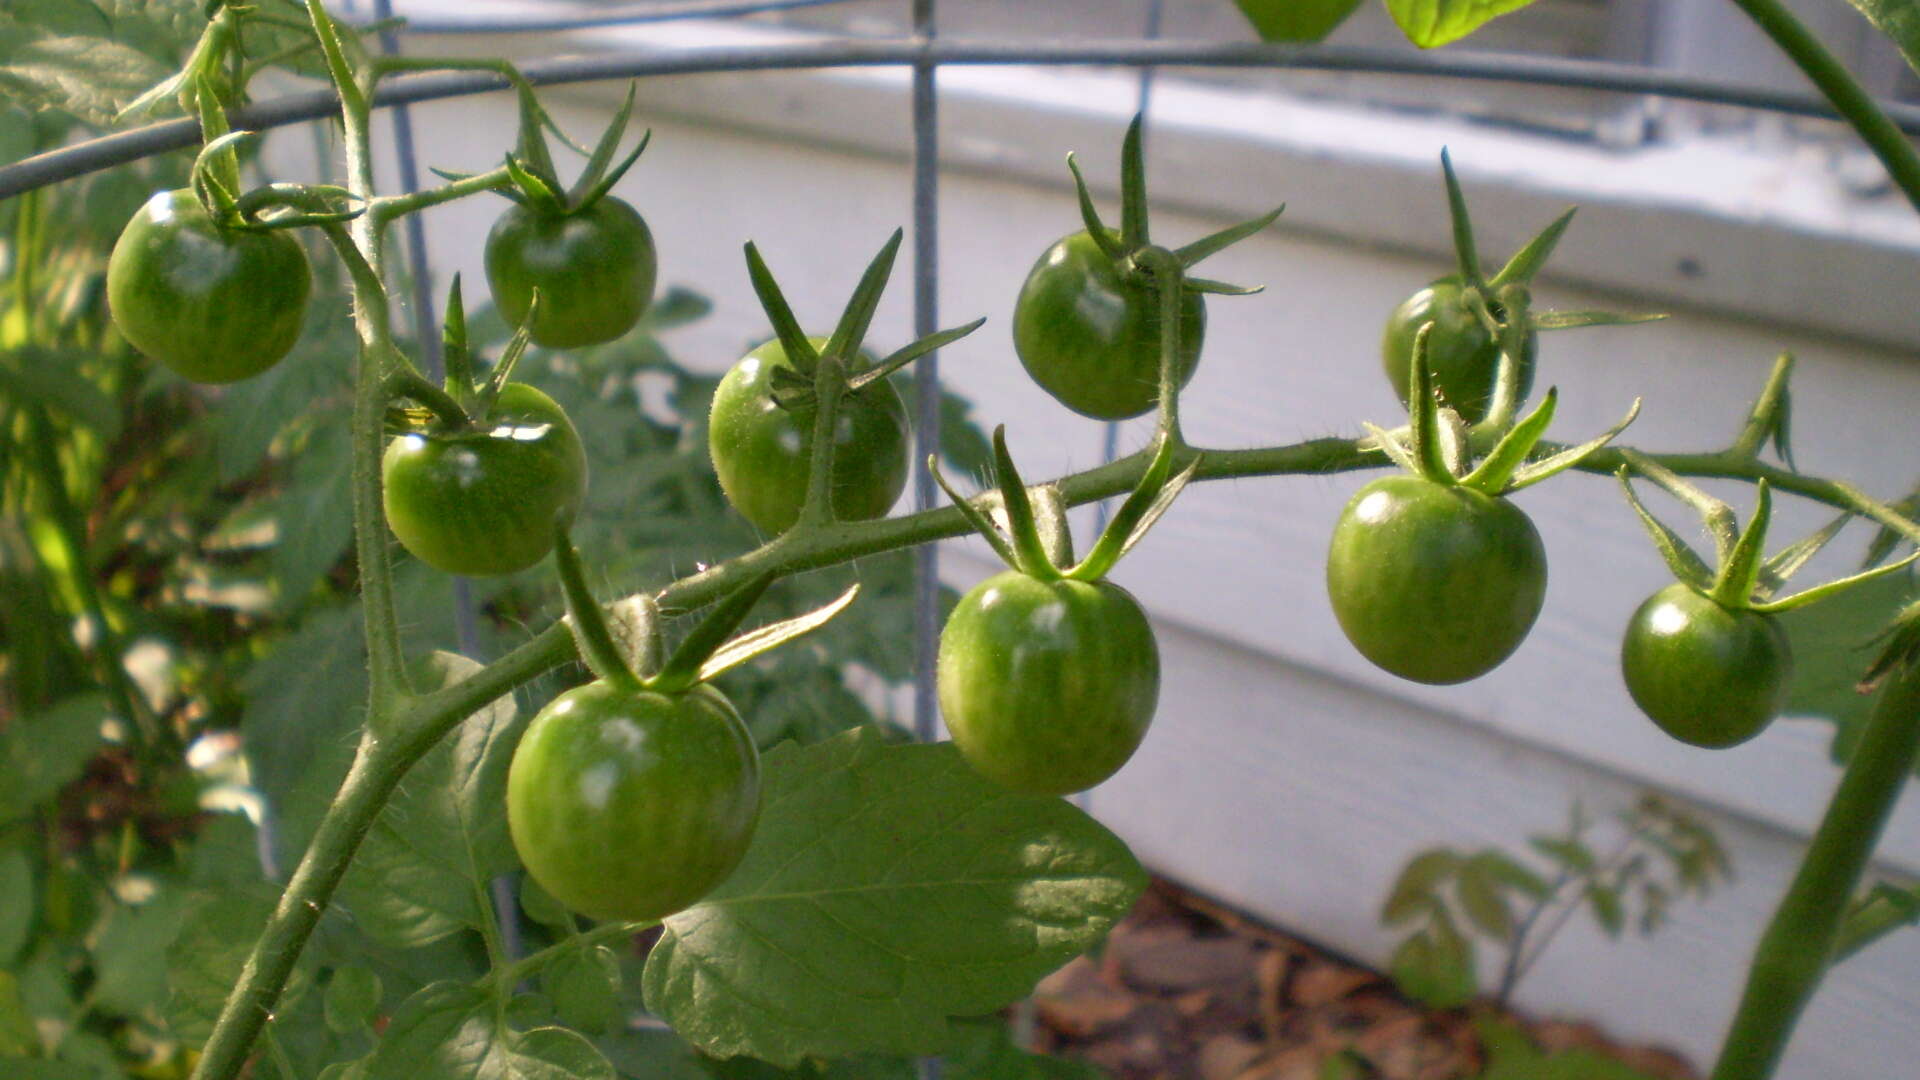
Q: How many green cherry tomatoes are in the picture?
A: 10